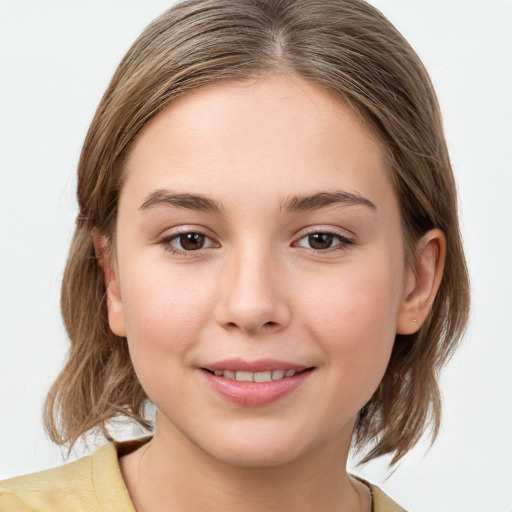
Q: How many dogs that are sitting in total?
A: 0